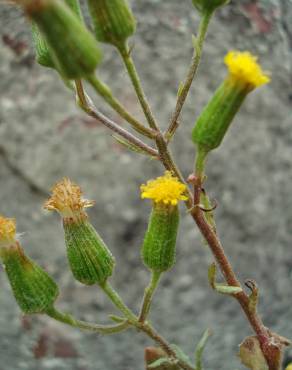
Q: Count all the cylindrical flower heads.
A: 8